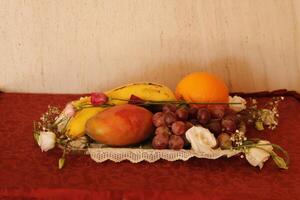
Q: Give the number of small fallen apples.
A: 0